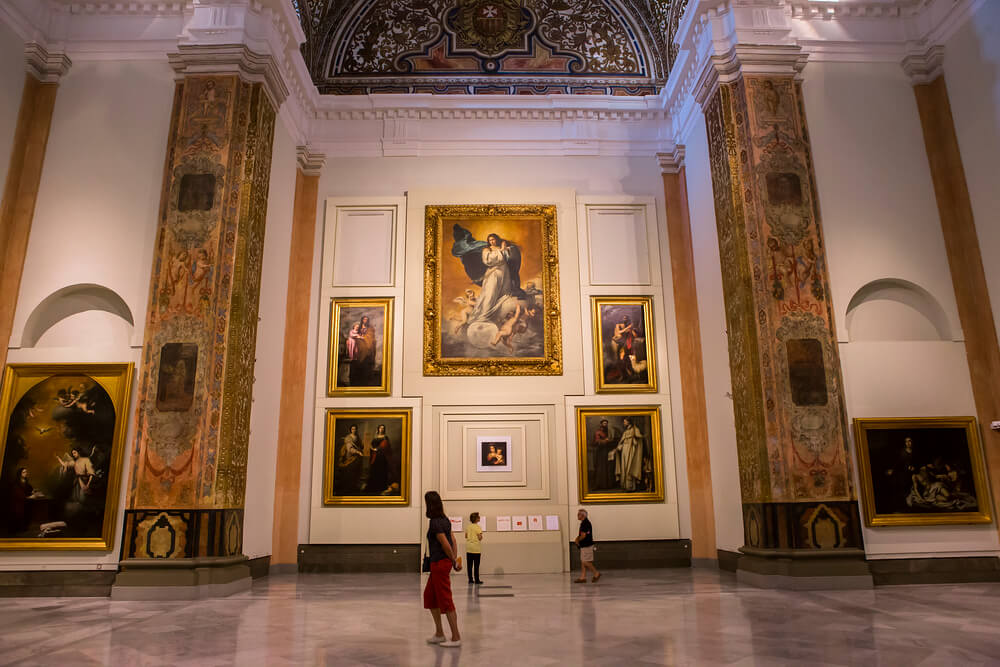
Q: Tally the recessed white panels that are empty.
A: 2